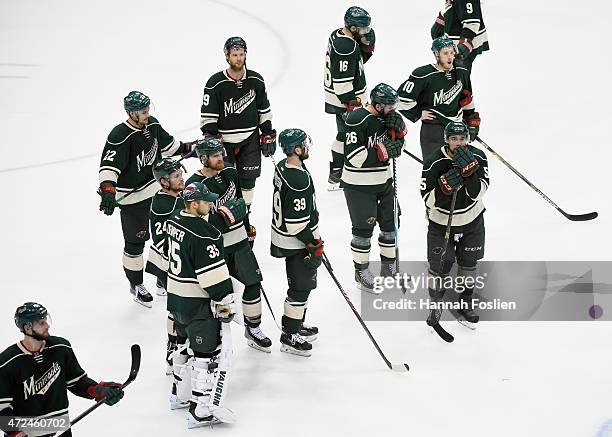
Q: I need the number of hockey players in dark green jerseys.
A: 12